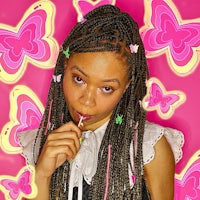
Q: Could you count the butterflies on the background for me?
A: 7